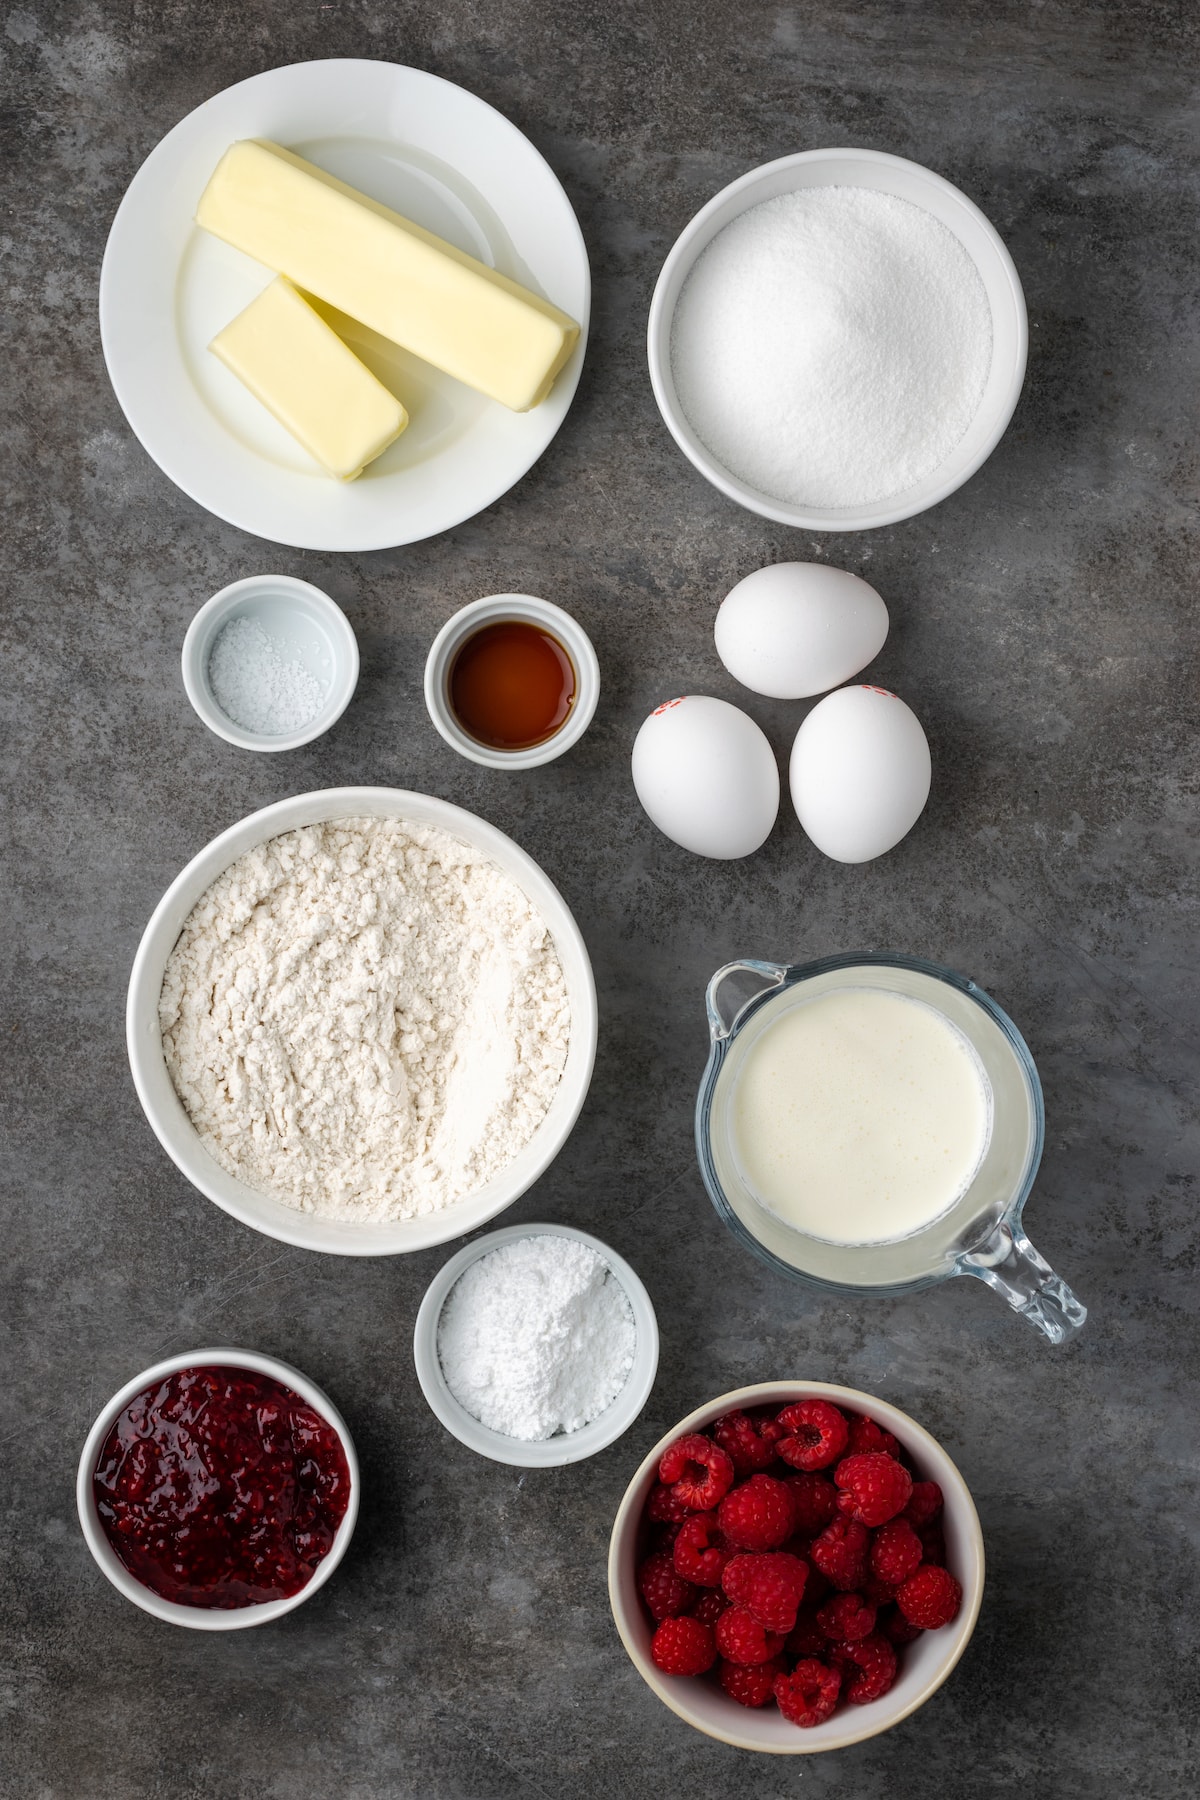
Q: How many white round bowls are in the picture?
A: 7